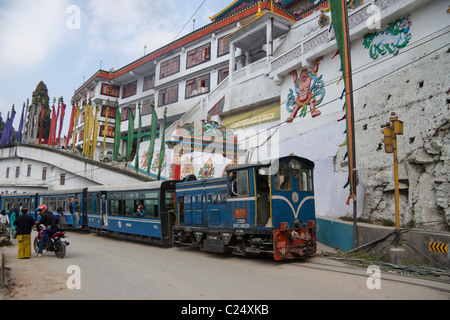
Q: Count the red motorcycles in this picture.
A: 1